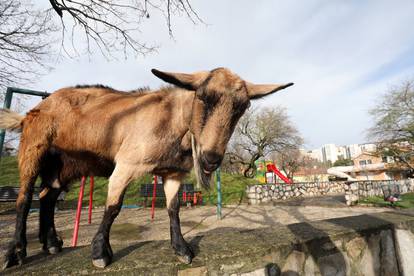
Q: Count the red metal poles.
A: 3